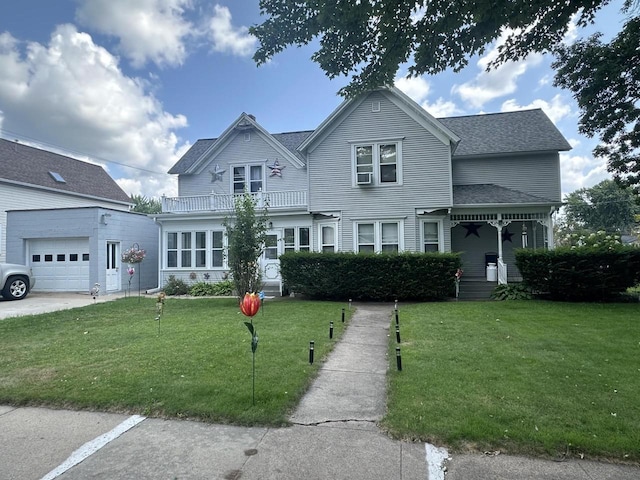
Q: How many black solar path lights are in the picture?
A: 6